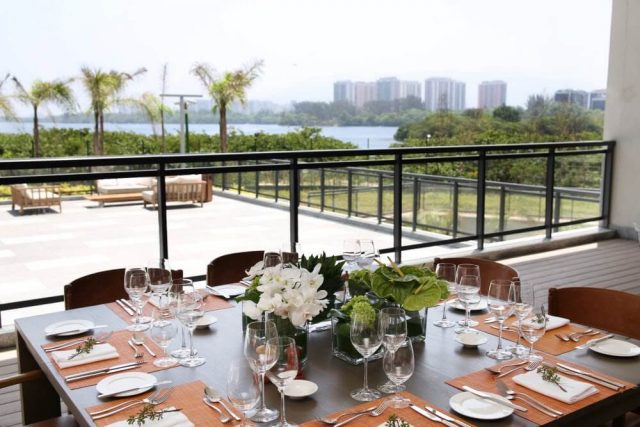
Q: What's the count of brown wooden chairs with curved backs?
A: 4